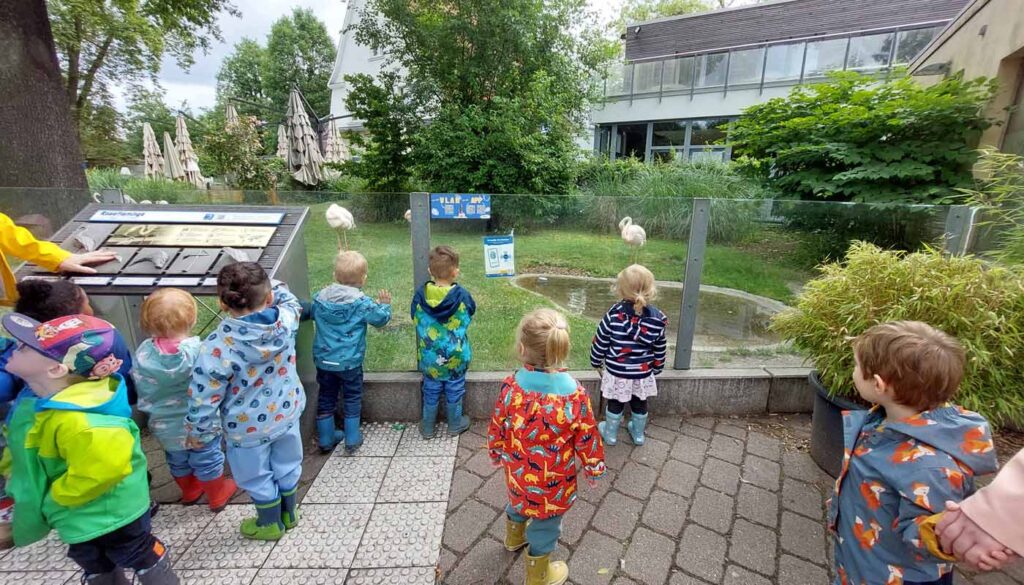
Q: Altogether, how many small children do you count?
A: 9